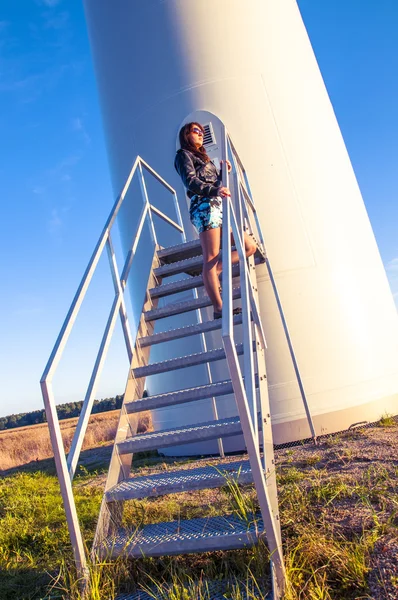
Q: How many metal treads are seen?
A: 11